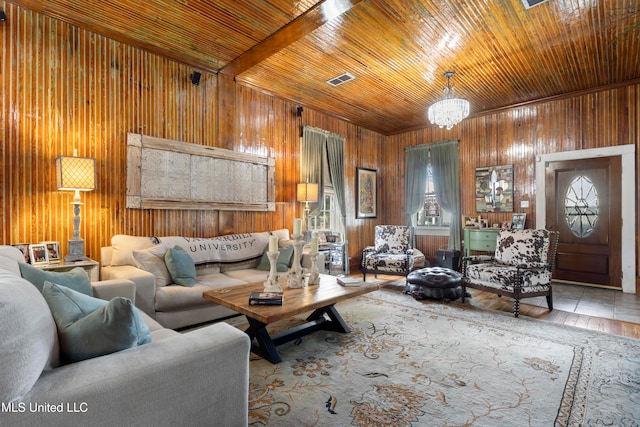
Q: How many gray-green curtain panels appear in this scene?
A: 4